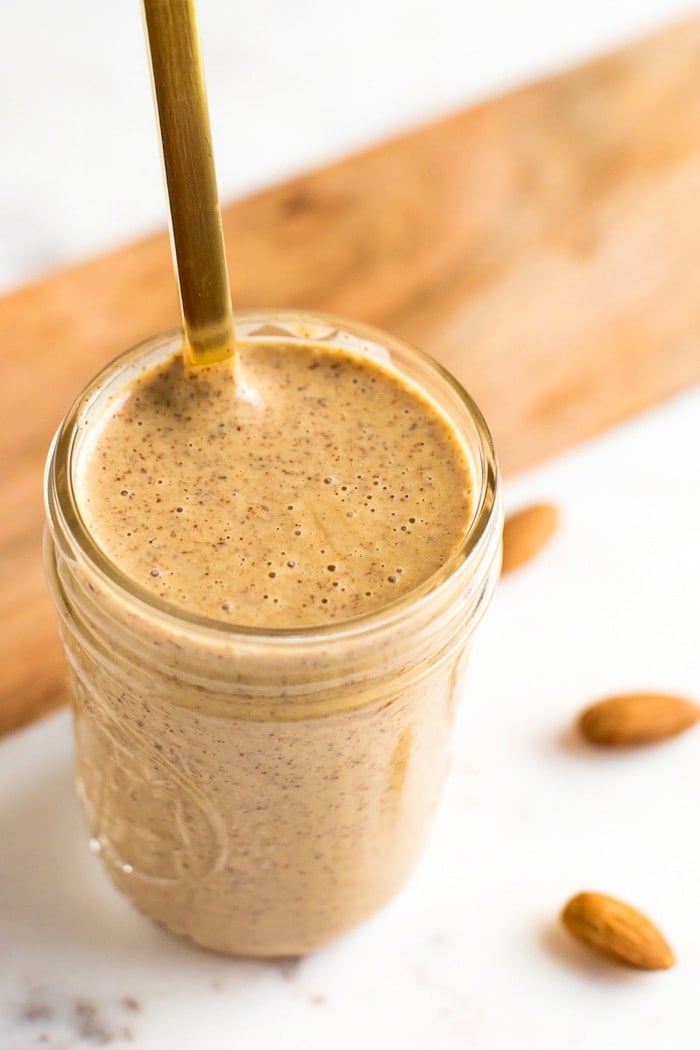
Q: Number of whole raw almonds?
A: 3